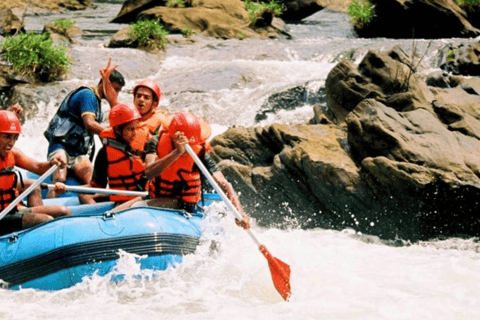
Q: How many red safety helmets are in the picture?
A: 4